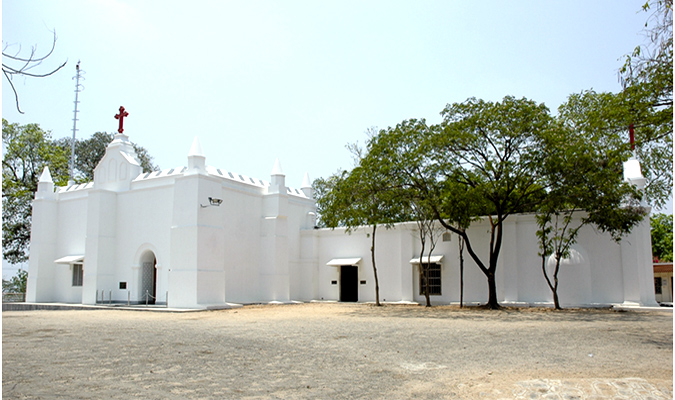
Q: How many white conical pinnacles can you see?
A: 4